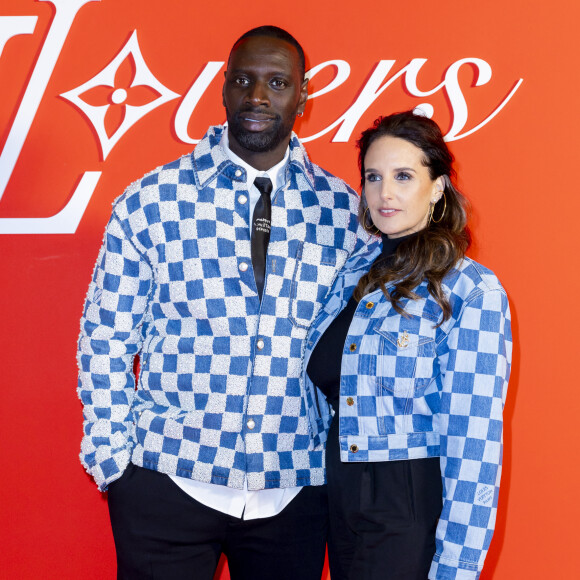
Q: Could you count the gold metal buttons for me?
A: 4